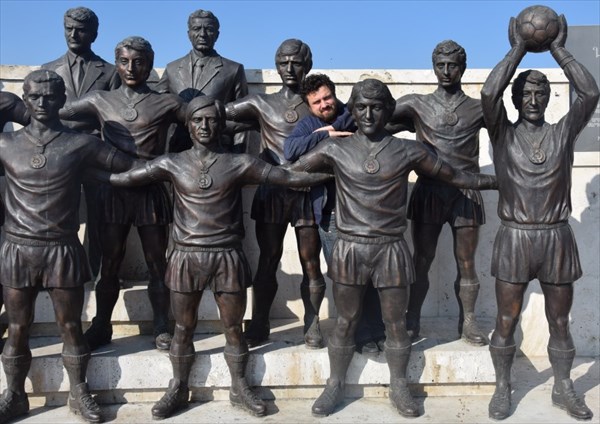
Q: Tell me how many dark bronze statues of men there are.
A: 9